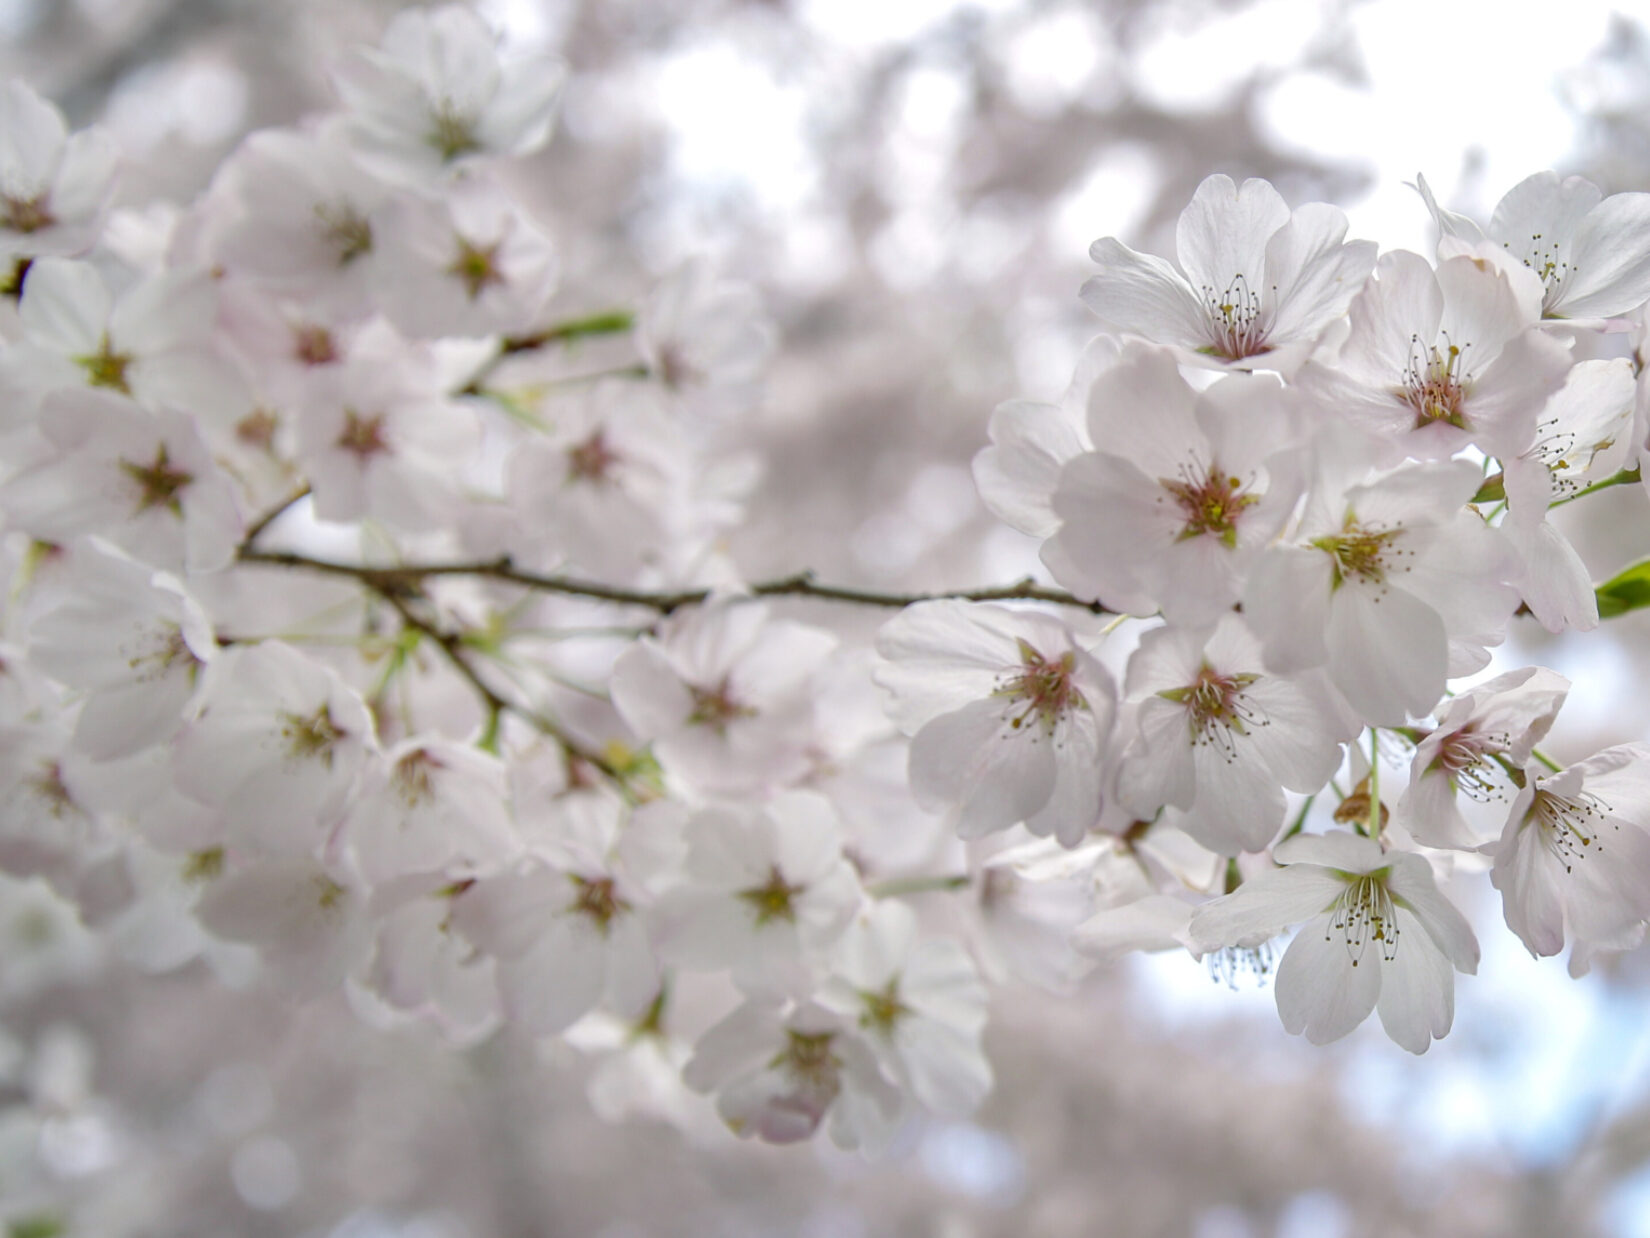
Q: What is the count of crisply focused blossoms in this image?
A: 11